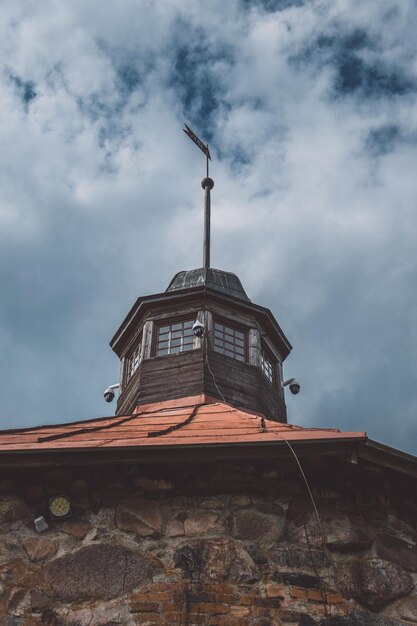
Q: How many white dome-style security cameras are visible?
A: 3